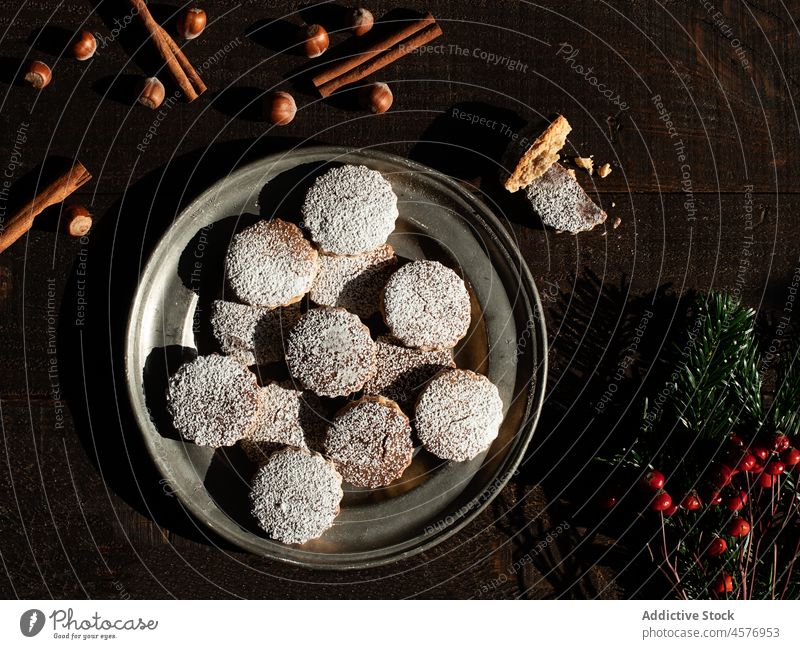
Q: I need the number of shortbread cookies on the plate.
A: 12